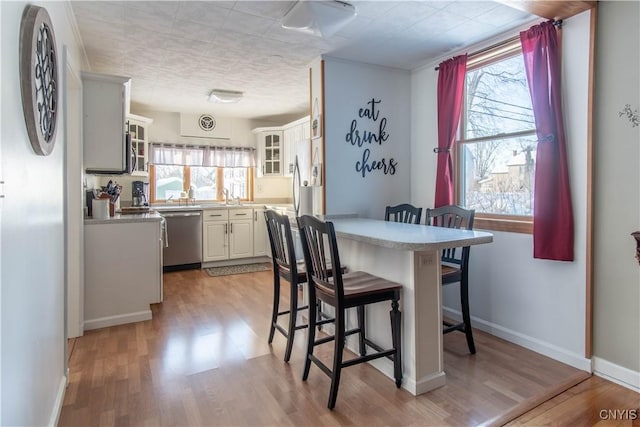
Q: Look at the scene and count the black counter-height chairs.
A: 4